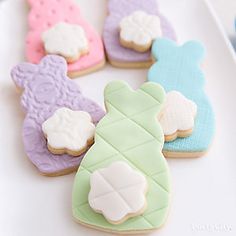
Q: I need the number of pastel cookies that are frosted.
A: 5